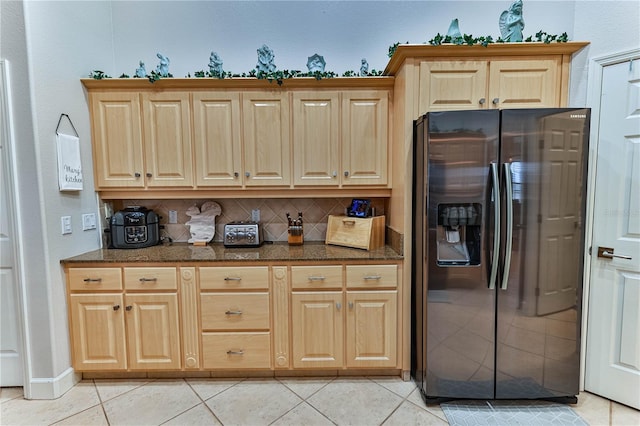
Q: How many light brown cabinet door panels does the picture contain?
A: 12